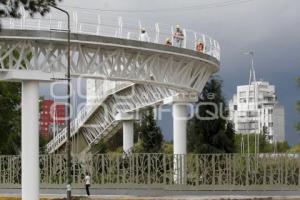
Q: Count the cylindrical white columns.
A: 3